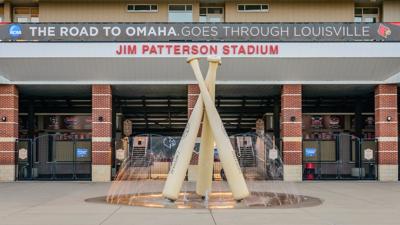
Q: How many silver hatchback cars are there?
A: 0